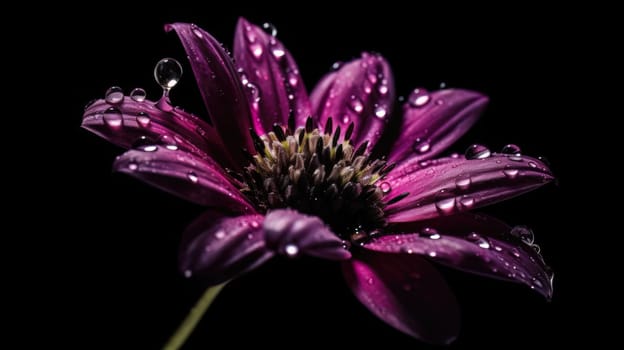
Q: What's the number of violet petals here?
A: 11